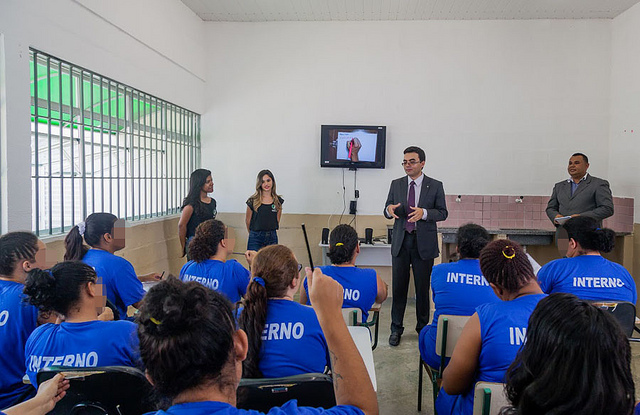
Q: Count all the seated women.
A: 11